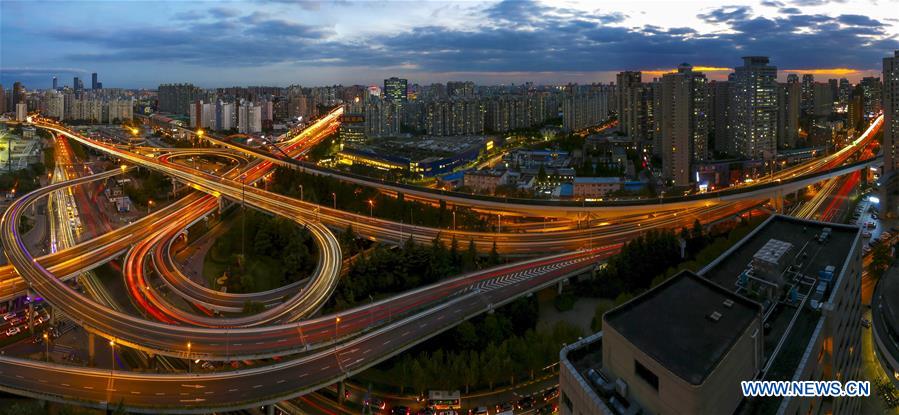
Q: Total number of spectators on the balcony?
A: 0